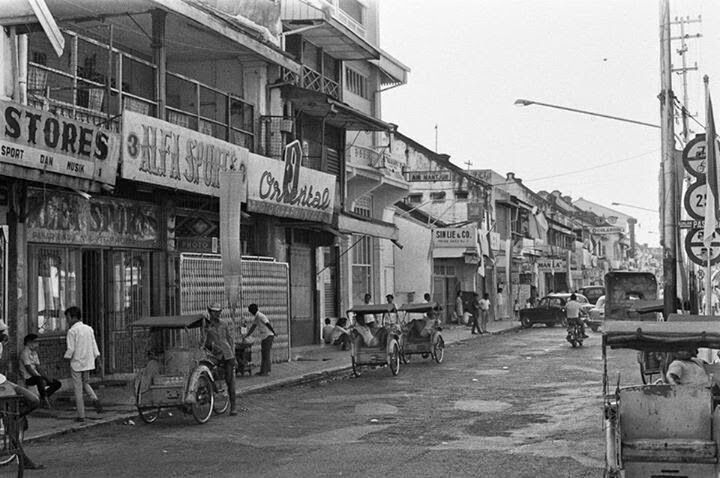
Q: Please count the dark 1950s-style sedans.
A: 1